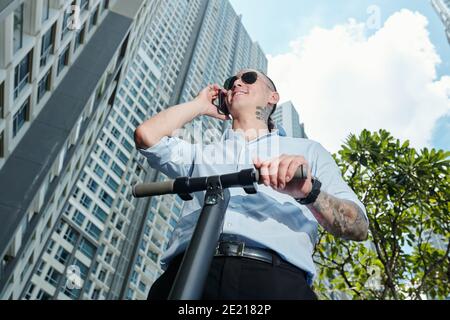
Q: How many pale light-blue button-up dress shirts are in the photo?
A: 1